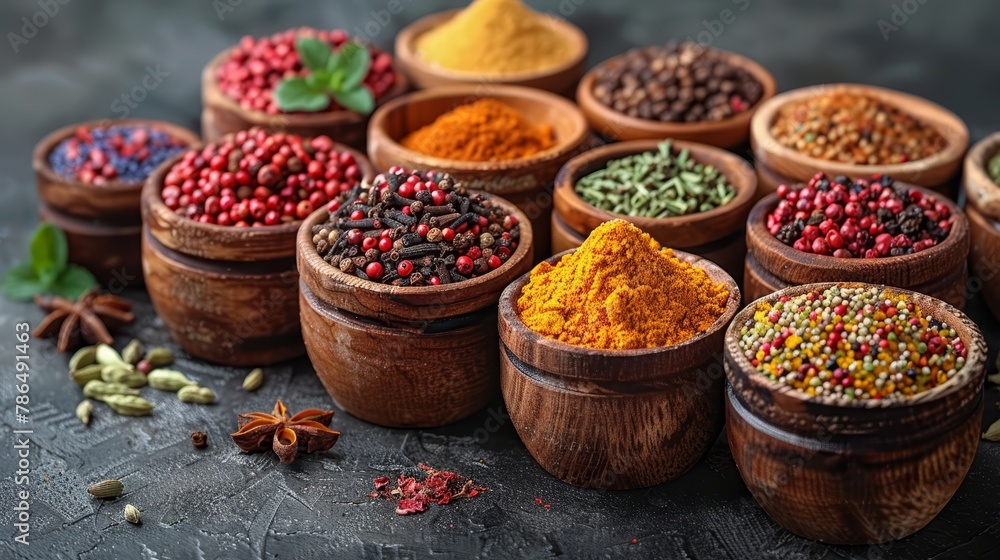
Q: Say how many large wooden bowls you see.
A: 13